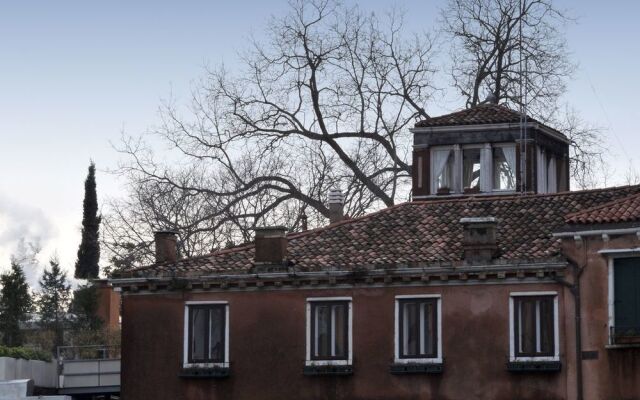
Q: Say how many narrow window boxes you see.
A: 4